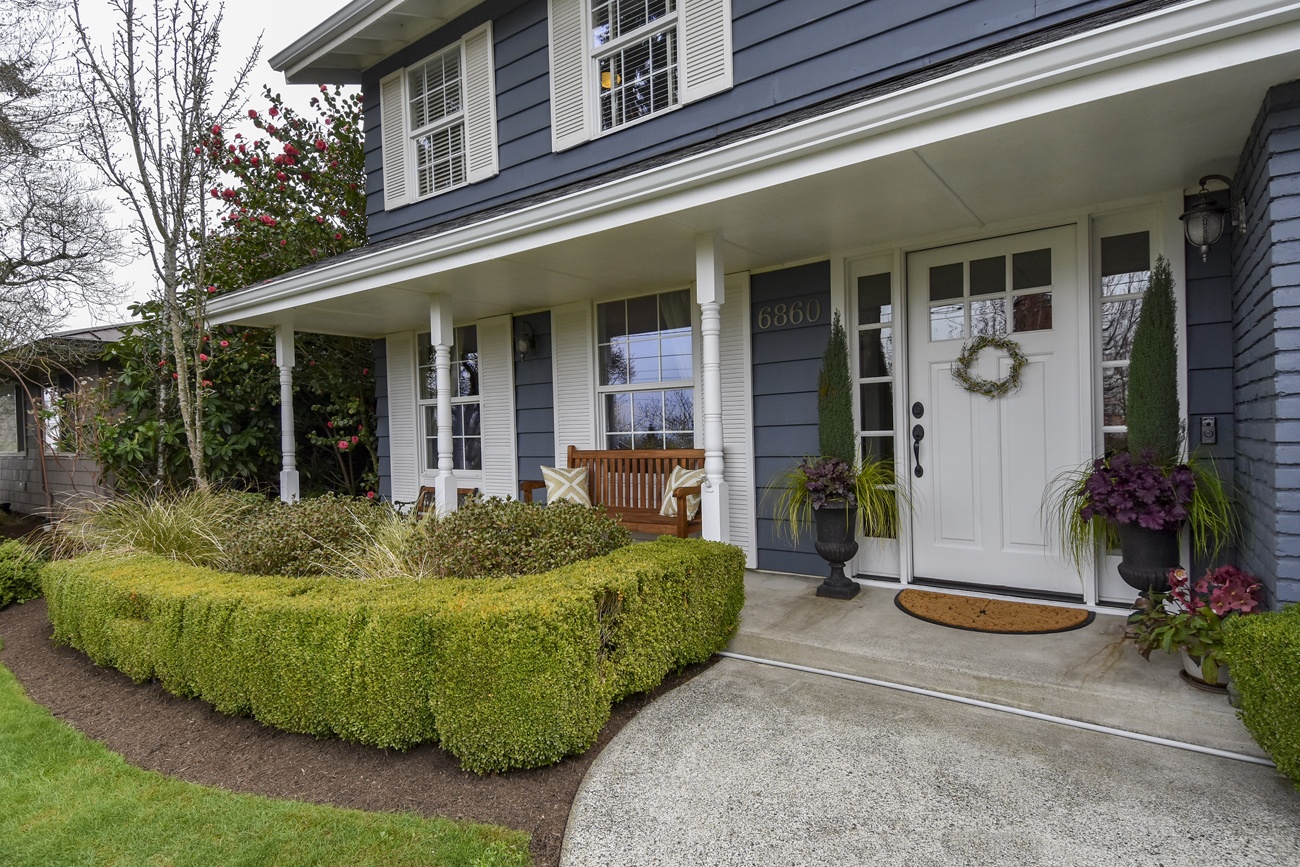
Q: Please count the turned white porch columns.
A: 3